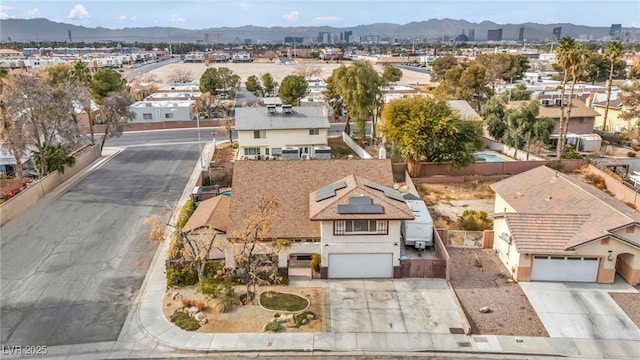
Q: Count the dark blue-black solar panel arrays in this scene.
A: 3